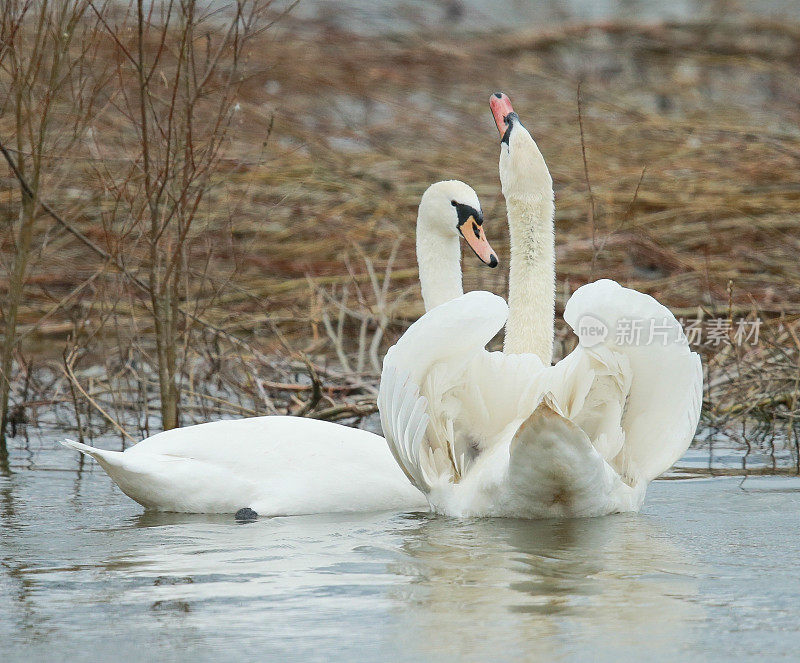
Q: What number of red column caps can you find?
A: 0